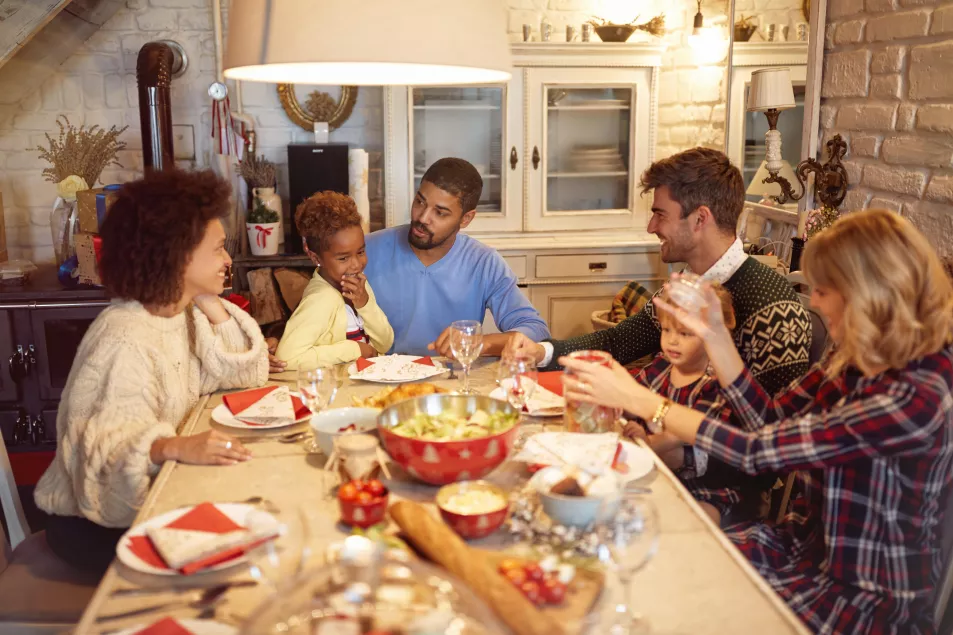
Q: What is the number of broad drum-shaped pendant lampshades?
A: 1